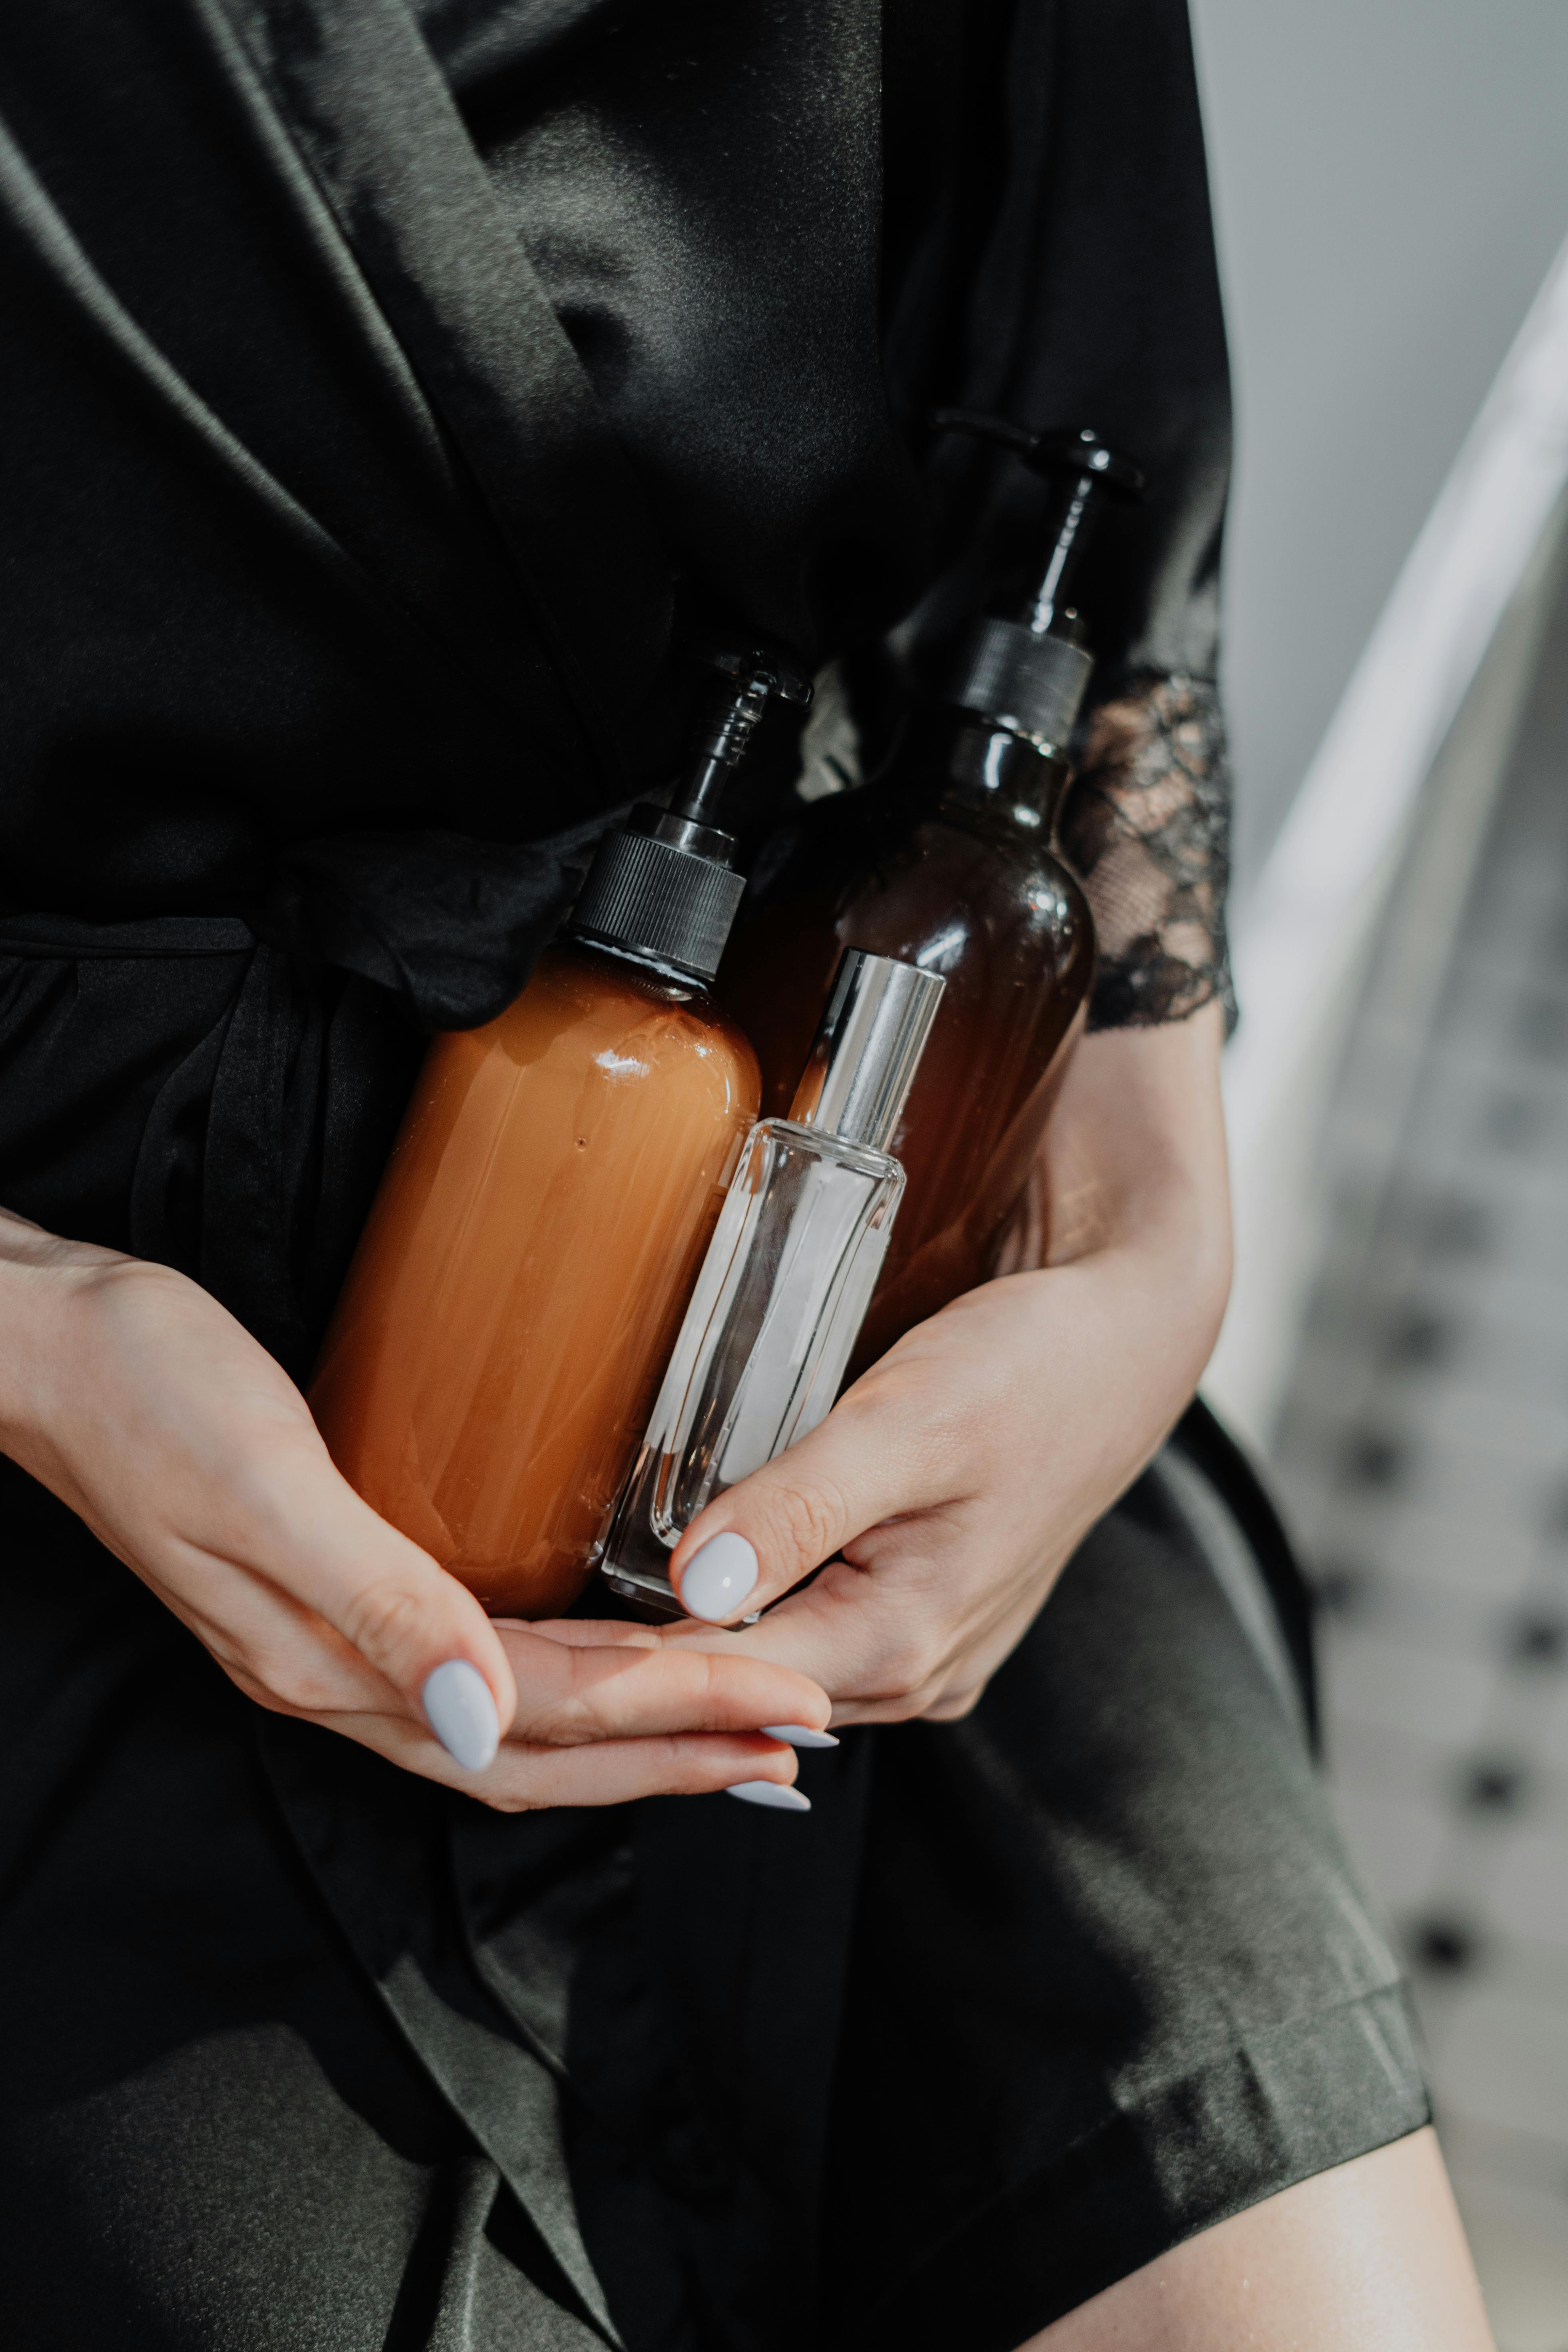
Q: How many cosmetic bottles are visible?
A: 3